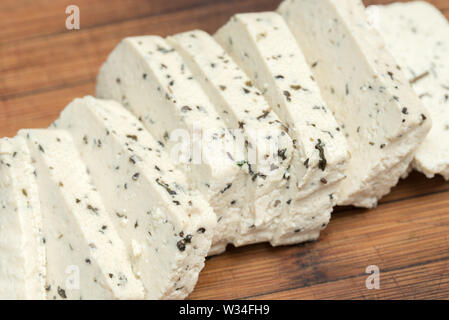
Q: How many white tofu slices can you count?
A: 8